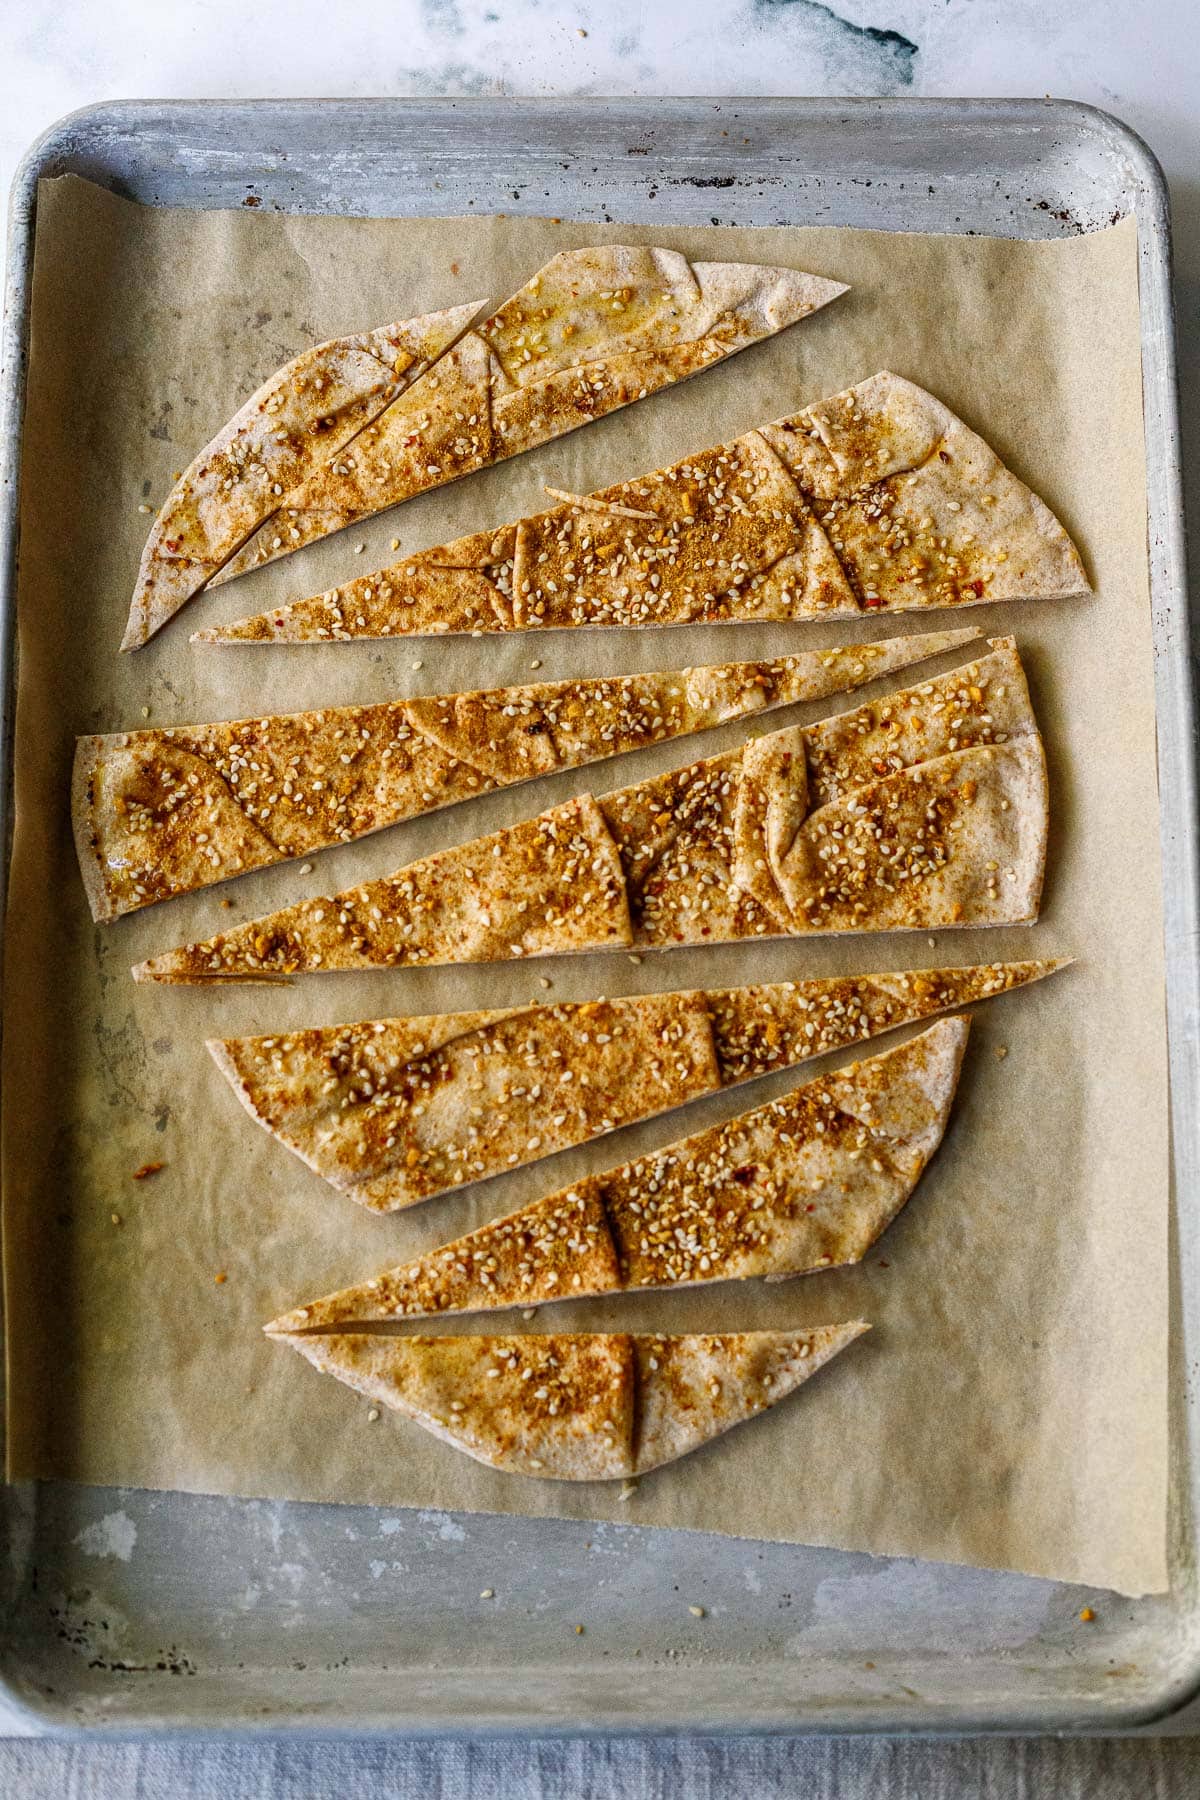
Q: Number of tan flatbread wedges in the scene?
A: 8